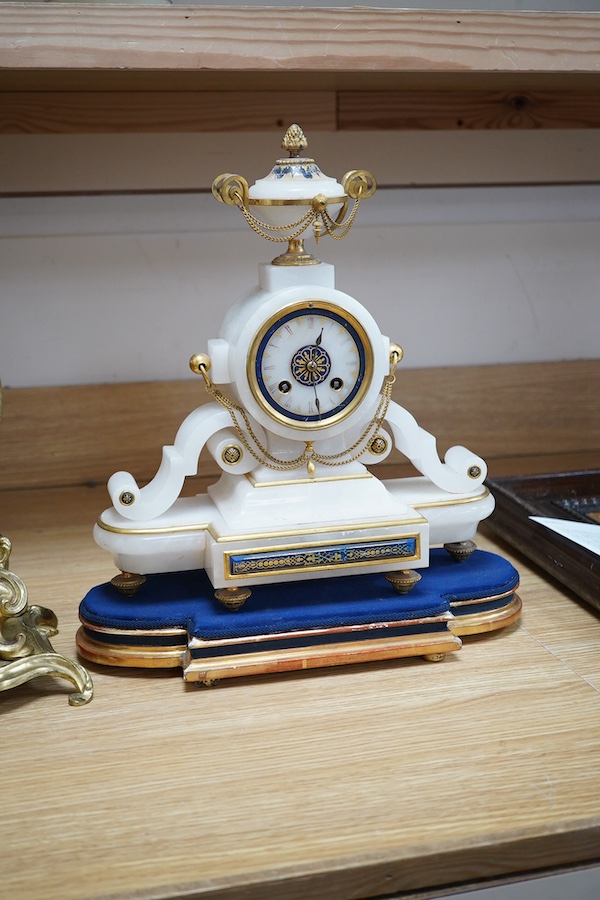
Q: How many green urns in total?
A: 0